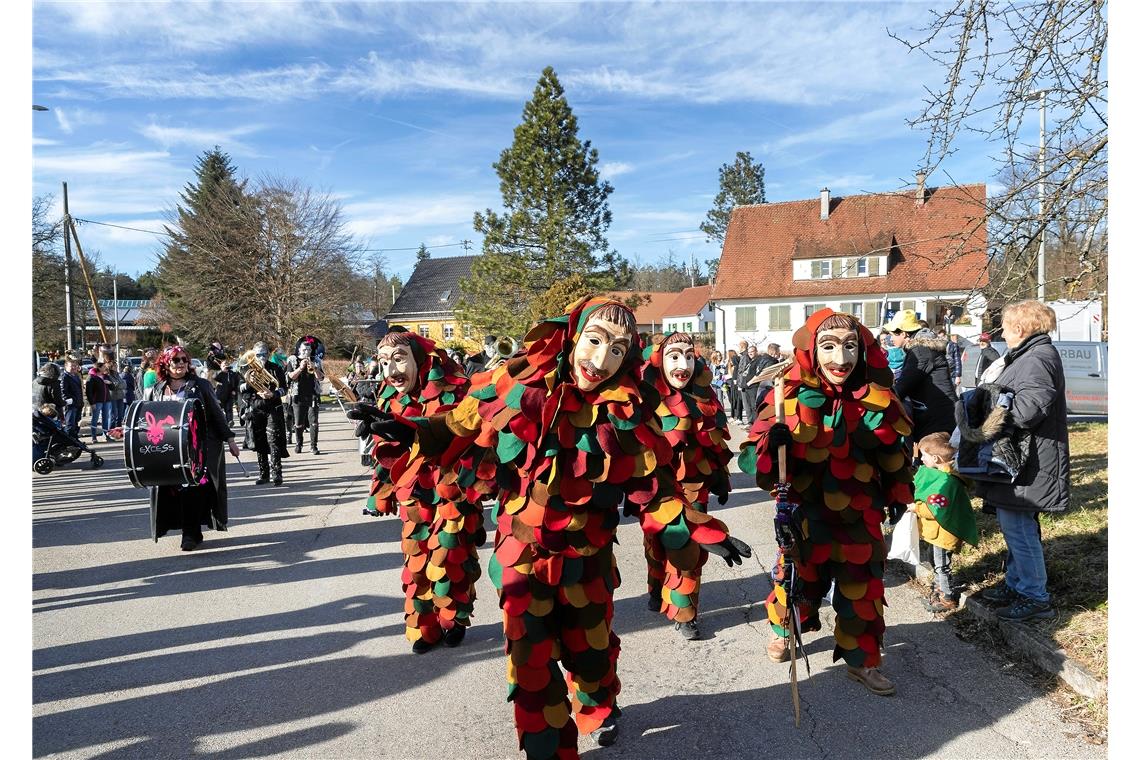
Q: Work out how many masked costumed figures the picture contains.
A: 4